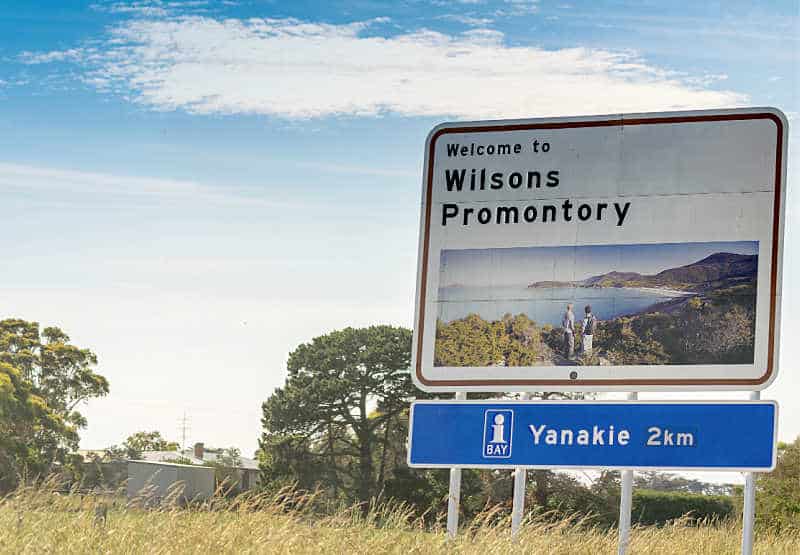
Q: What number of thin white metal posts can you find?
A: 4